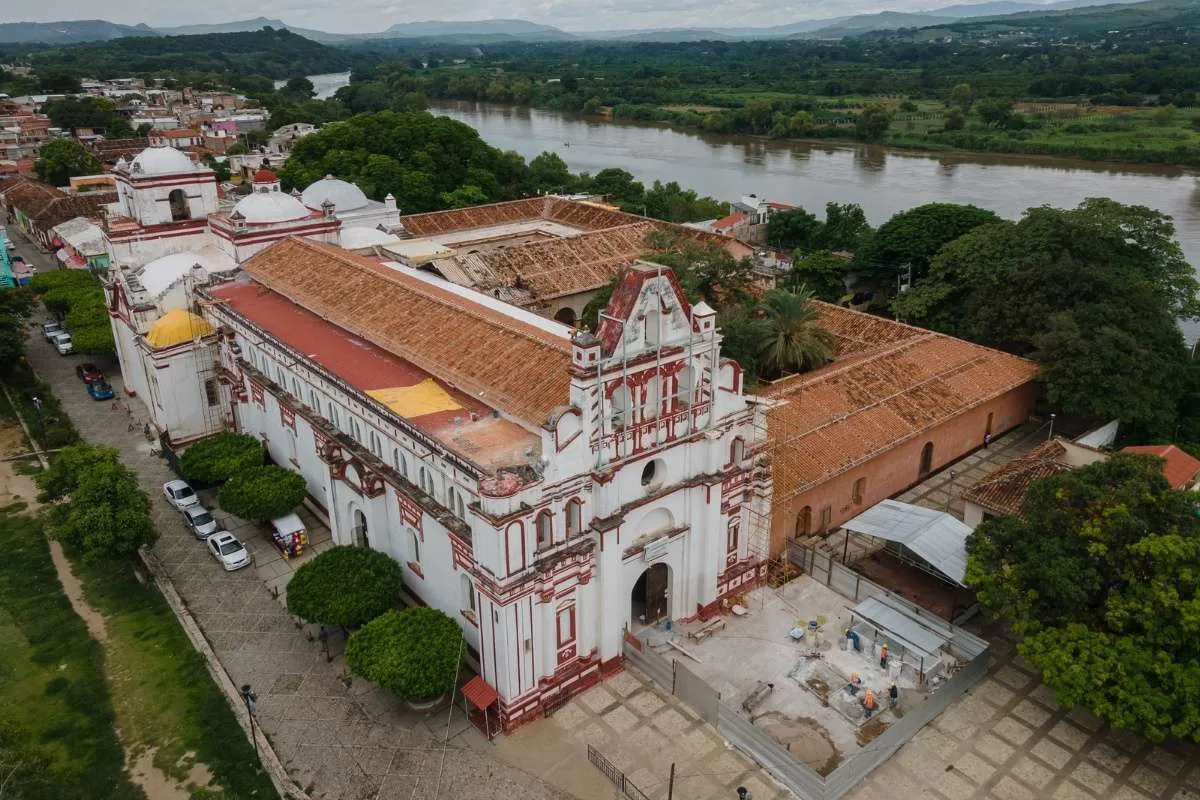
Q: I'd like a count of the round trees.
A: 4